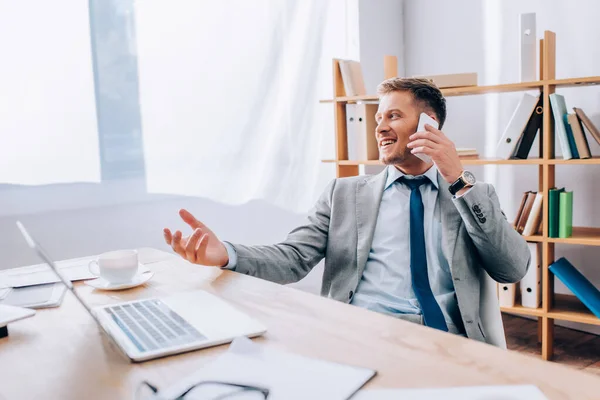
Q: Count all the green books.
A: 2